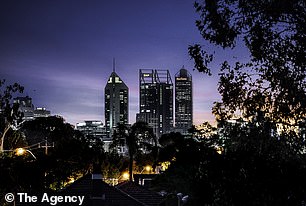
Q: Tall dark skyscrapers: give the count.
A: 3